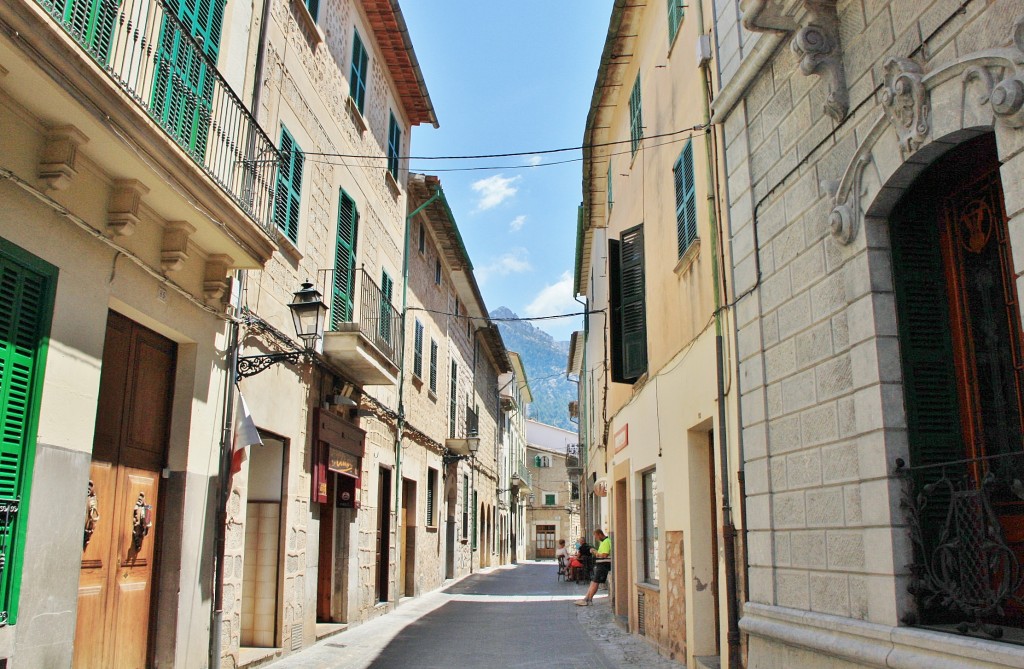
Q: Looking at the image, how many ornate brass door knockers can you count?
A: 2